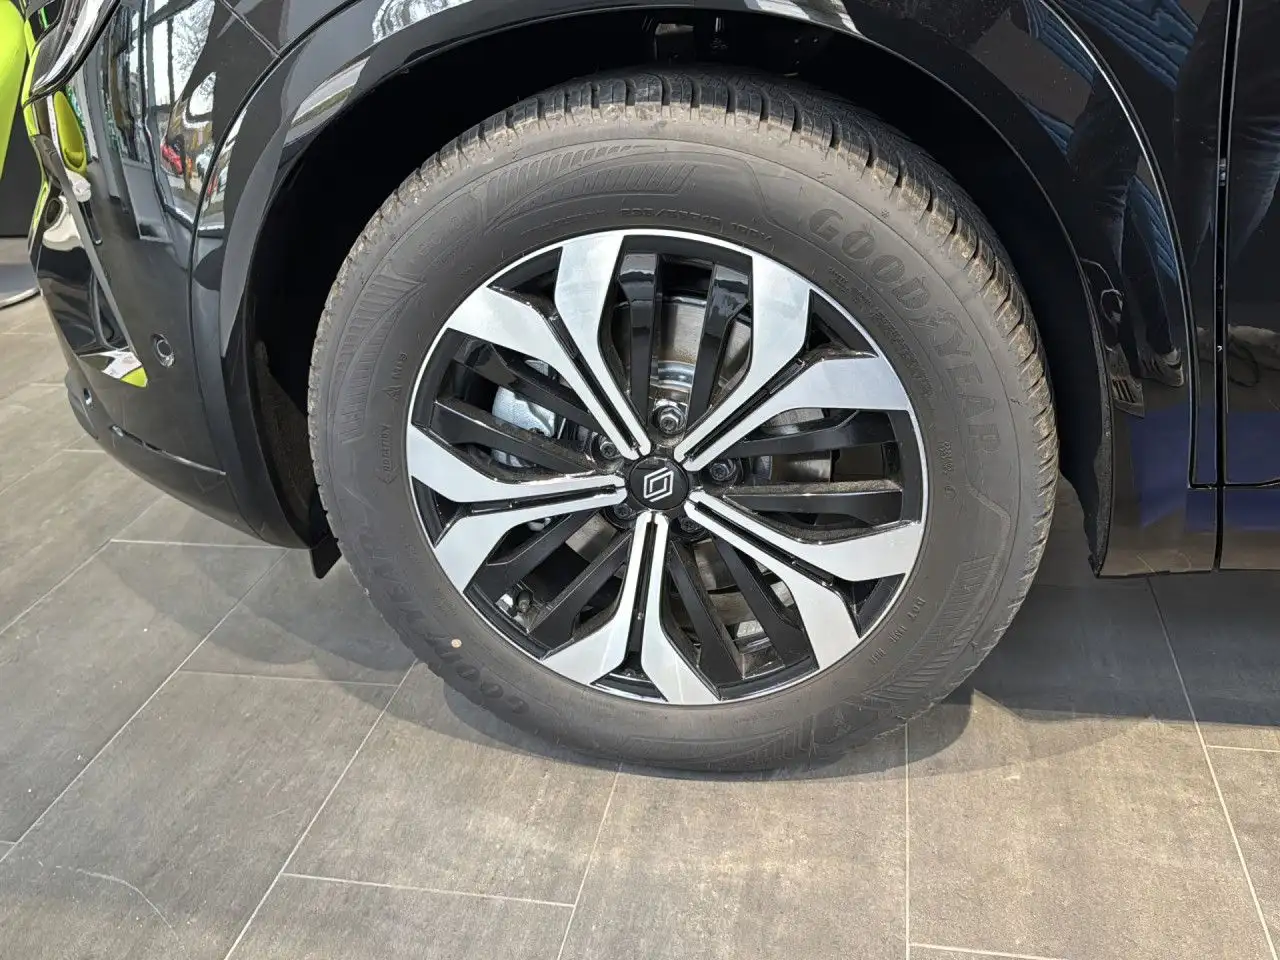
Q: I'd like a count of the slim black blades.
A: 10